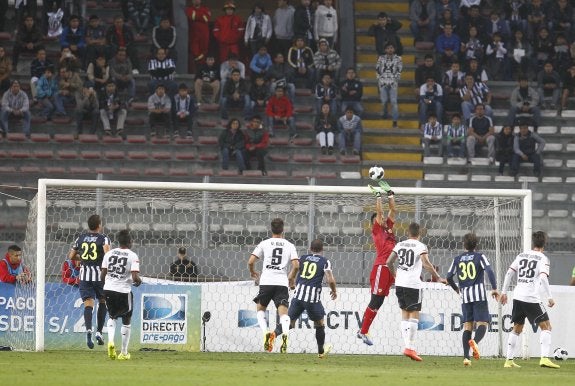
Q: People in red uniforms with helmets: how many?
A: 2